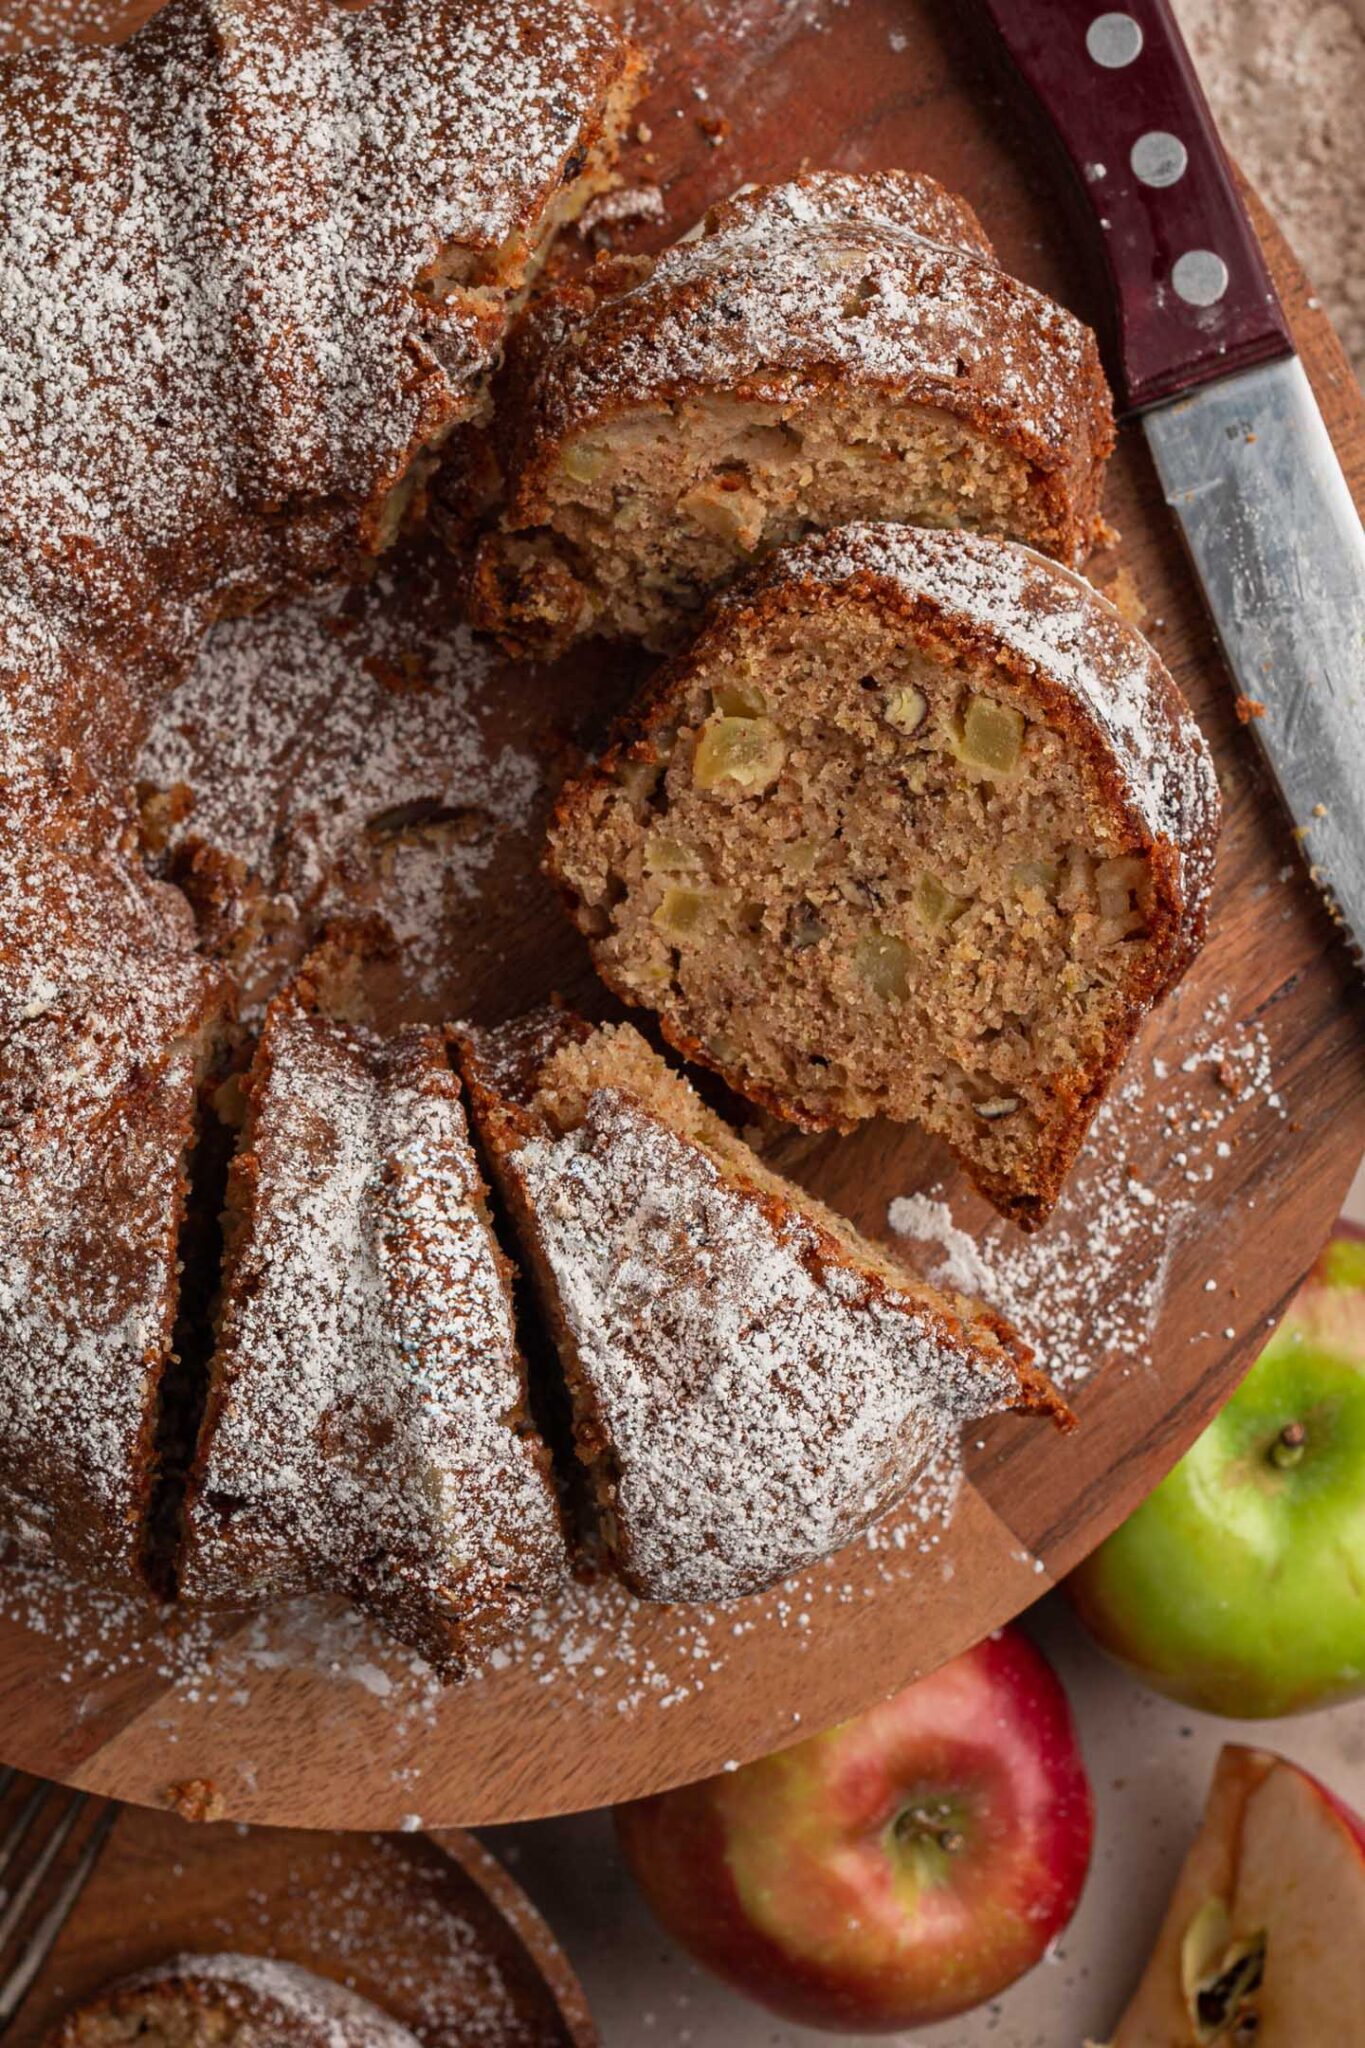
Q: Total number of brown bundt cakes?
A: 1